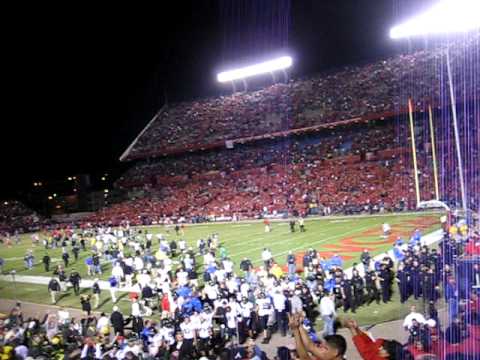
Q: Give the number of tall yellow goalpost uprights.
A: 2